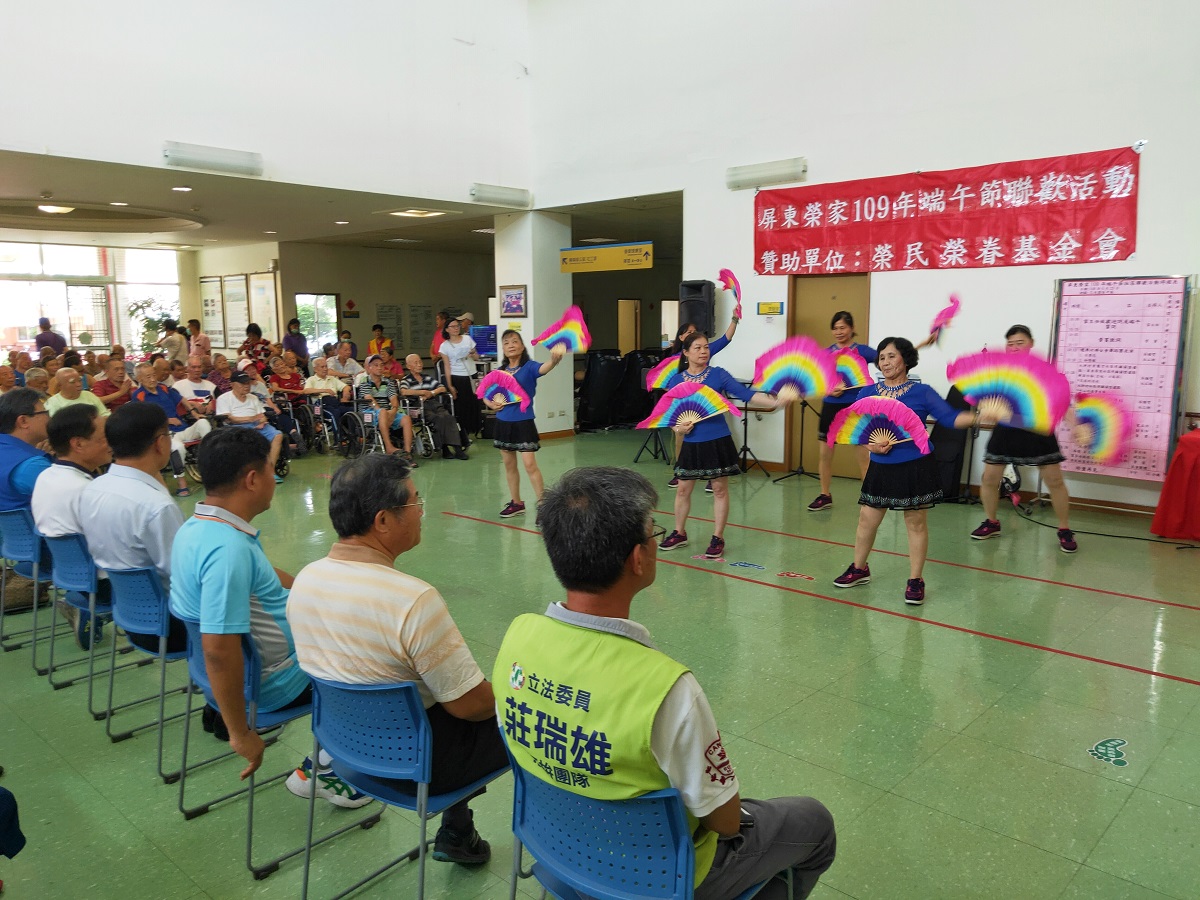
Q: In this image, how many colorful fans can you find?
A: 11